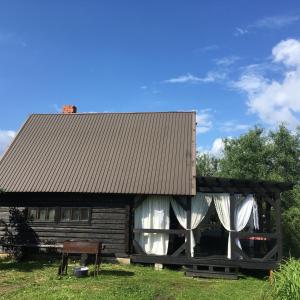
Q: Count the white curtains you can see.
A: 5